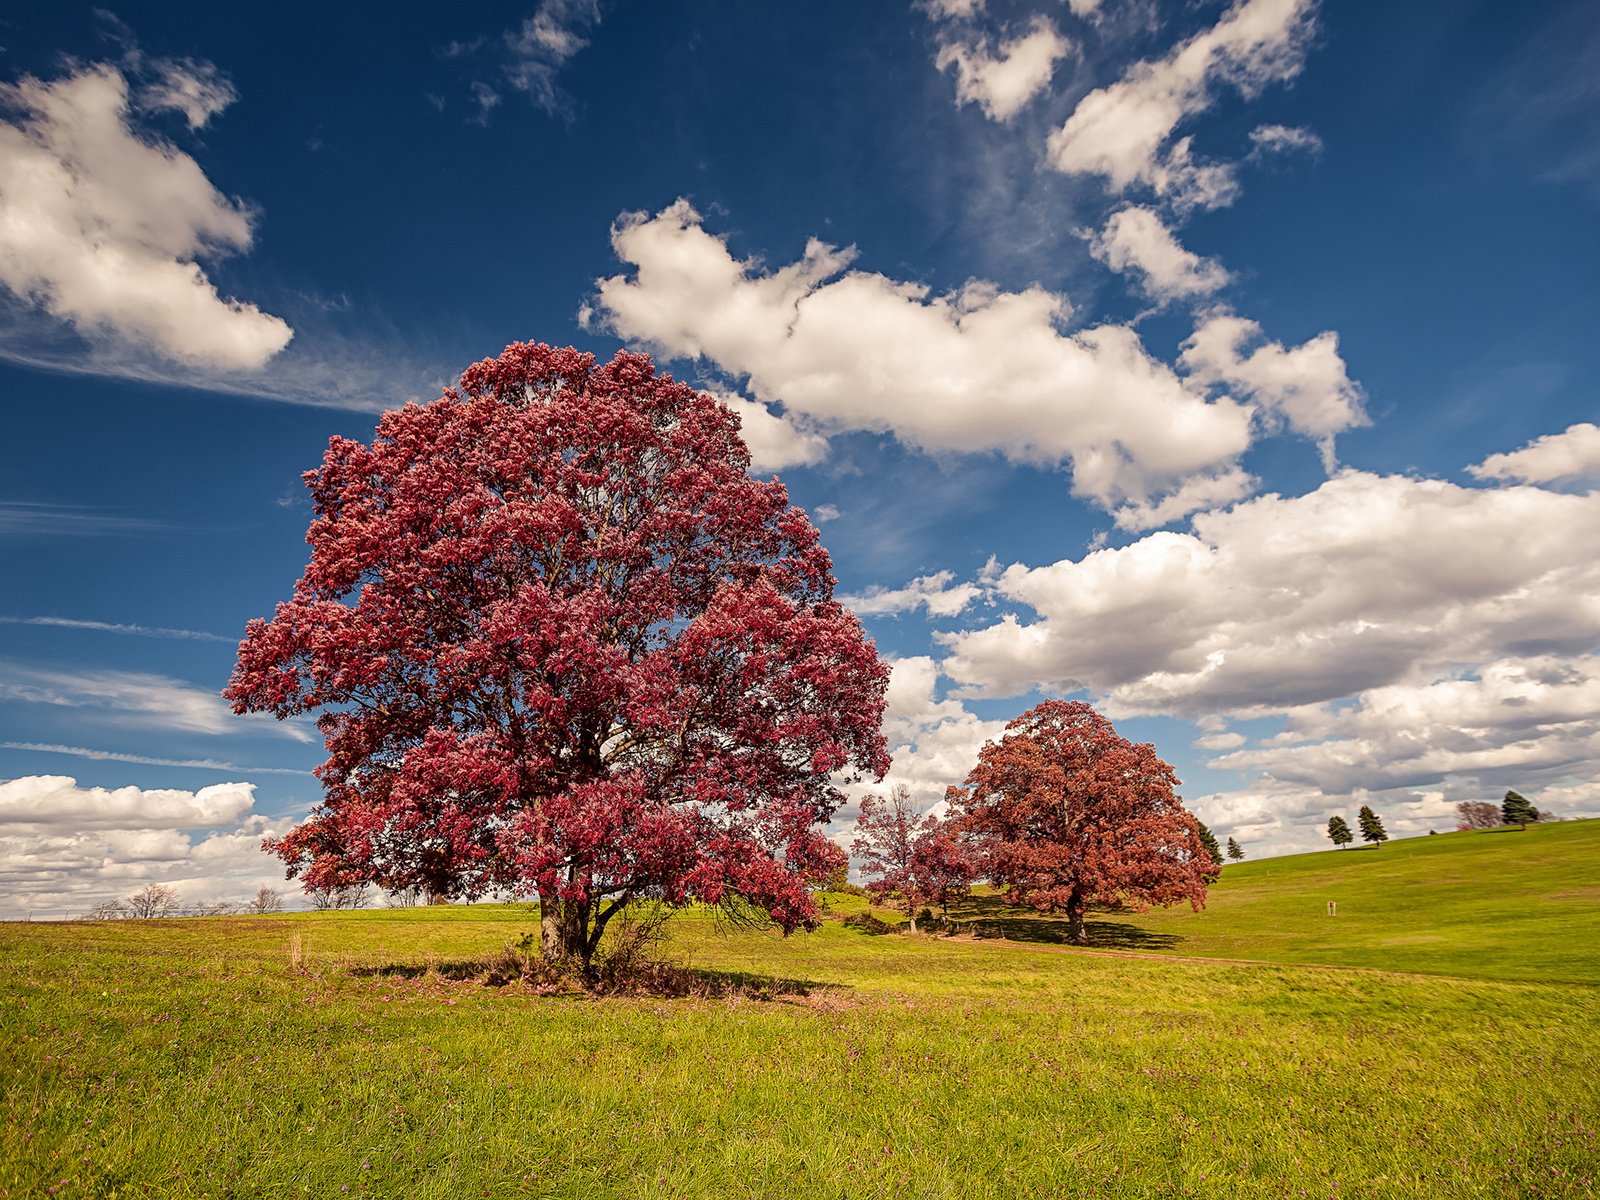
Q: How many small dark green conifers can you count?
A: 5